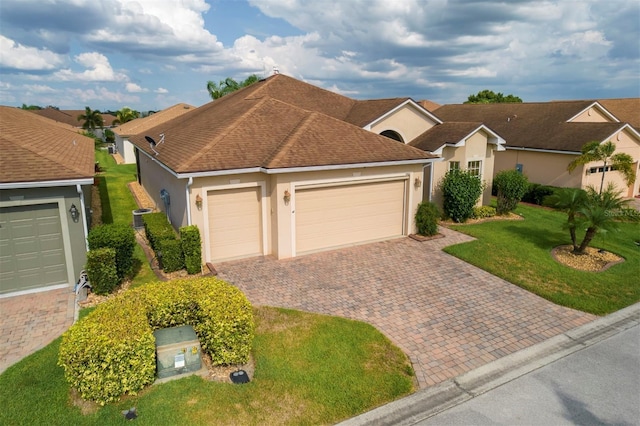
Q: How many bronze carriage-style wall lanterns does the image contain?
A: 3